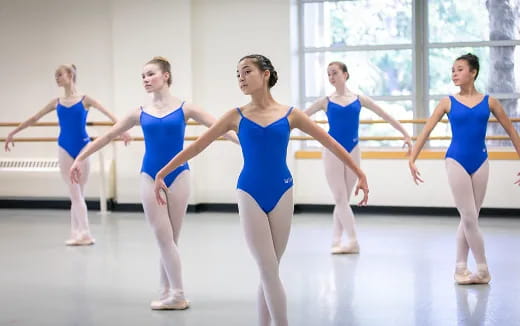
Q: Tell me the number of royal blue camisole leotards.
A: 5